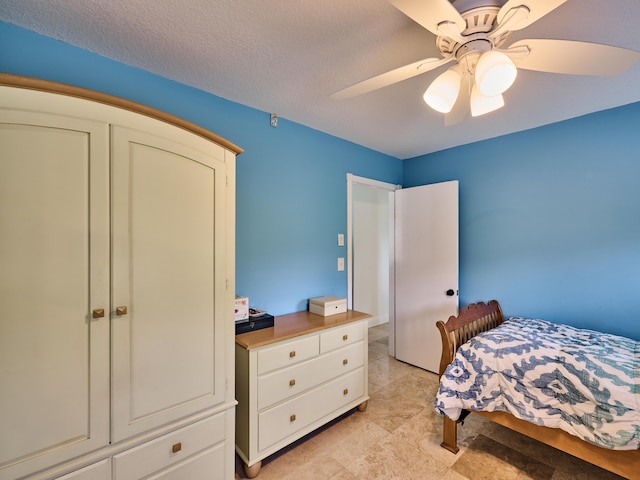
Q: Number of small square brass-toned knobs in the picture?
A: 9